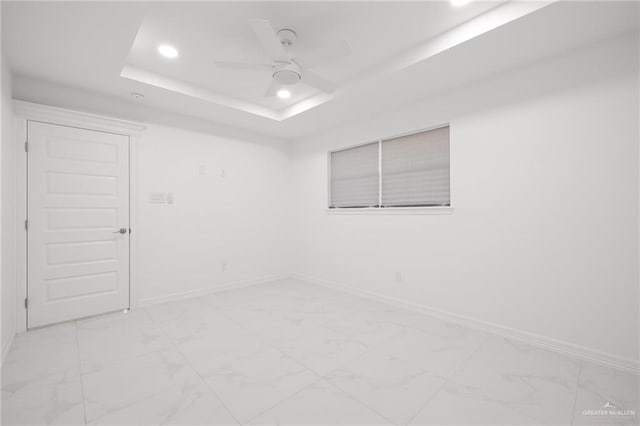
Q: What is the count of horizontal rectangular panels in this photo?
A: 5